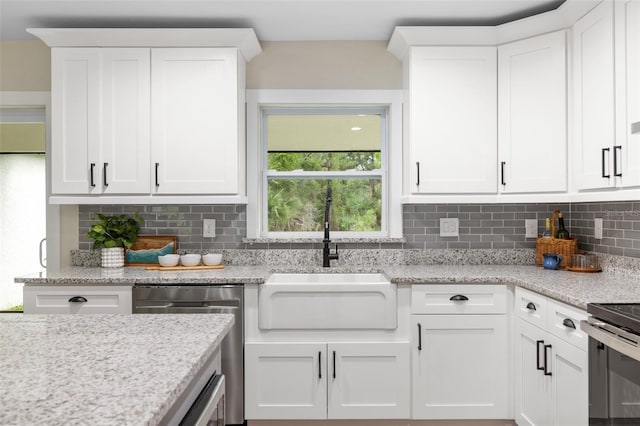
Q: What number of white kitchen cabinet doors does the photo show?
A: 12